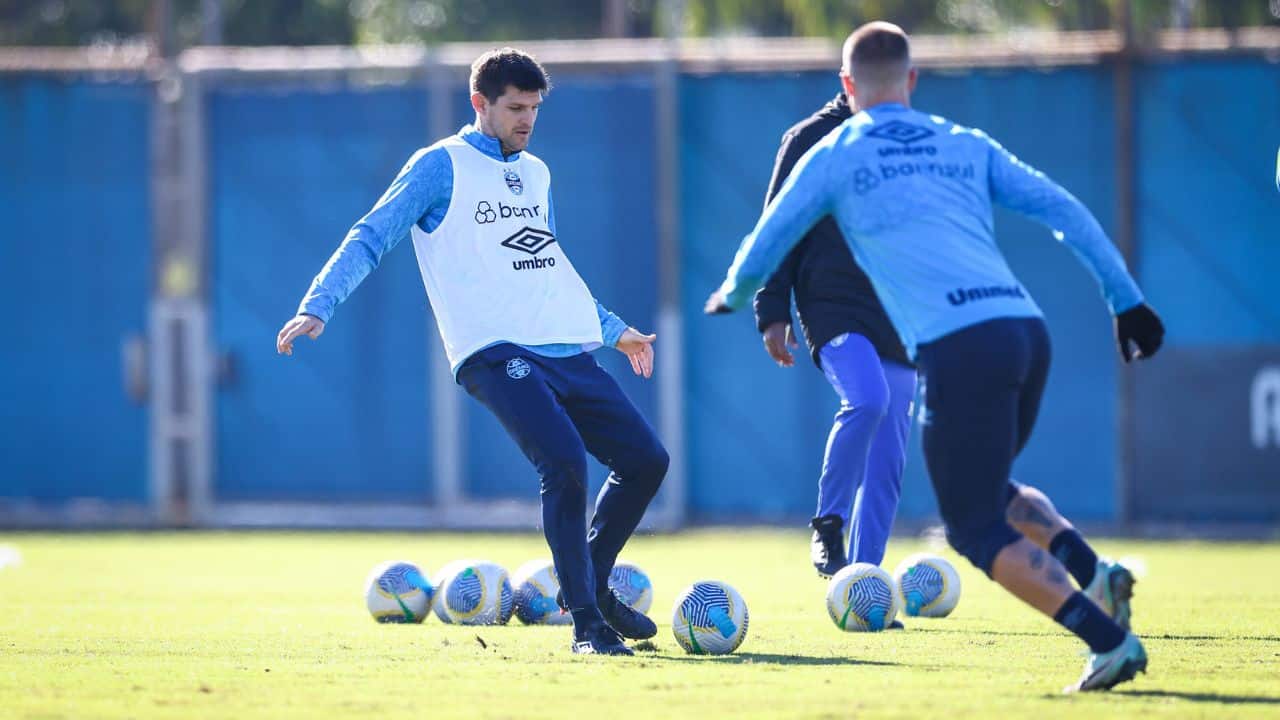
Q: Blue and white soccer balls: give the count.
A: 8